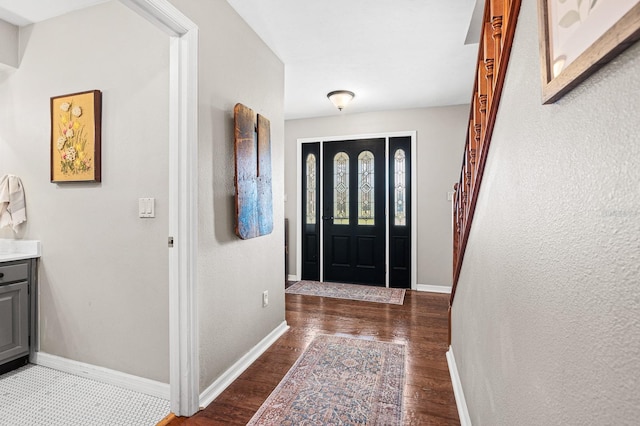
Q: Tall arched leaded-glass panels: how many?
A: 4